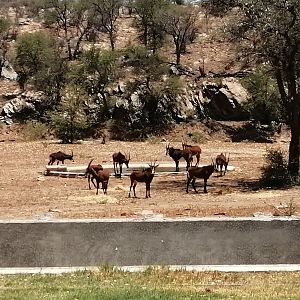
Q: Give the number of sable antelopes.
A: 9